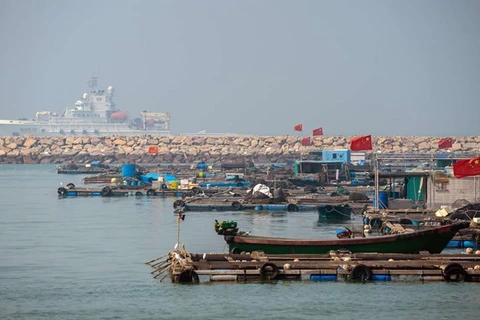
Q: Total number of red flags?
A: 7